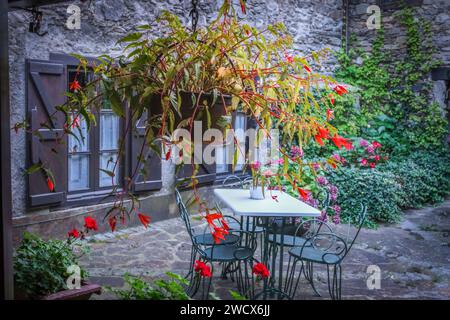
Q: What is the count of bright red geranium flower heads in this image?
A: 4